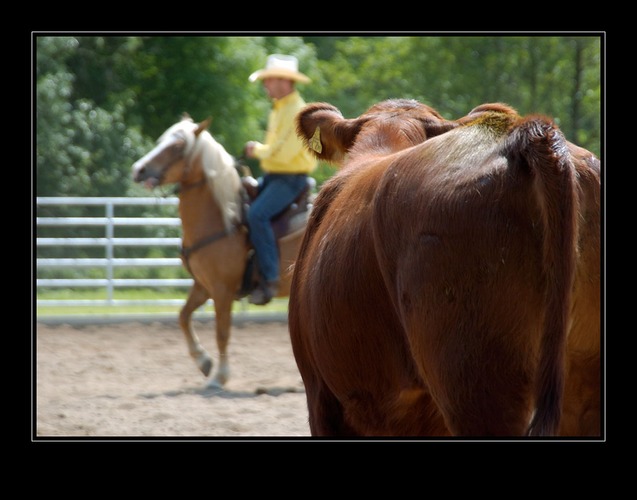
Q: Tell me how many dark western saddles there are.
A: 1